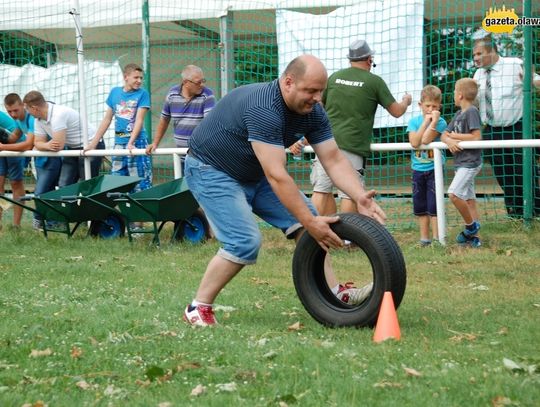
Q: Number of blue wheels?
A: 2